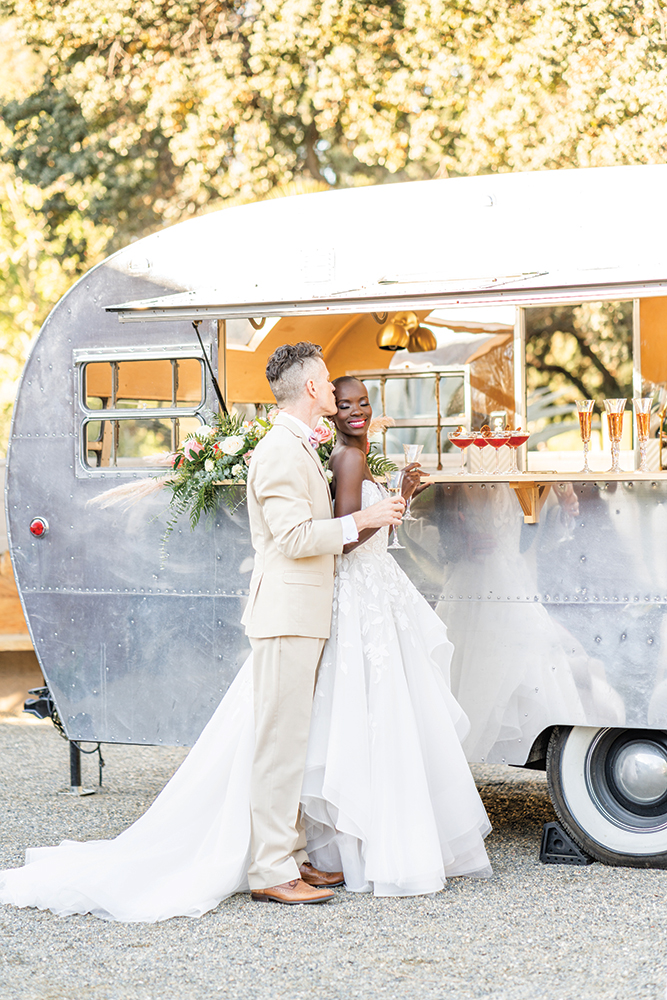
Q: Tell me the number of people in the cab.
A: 0